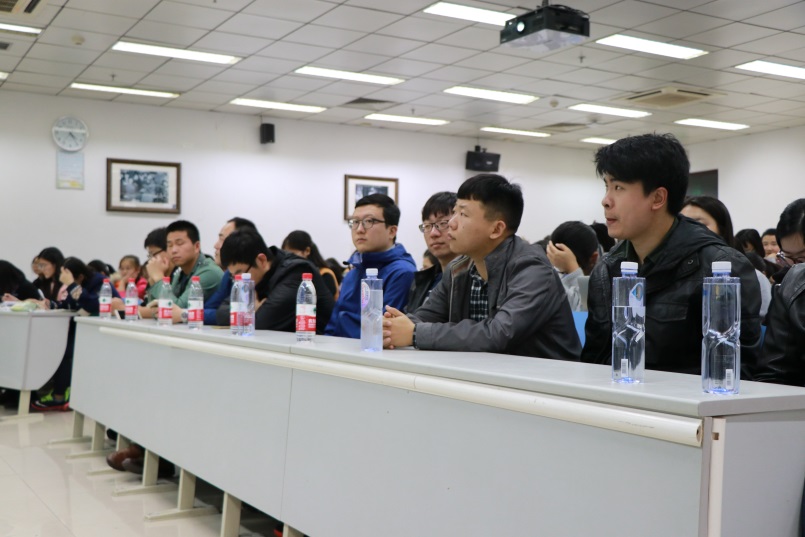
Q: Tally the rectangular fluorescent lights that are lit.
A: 15